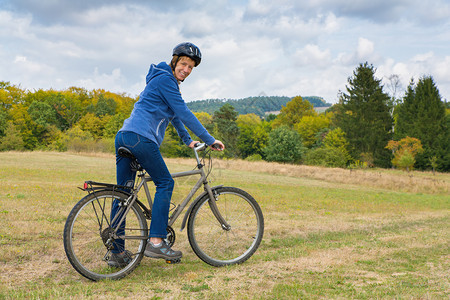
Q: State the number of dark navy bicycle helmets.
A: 1